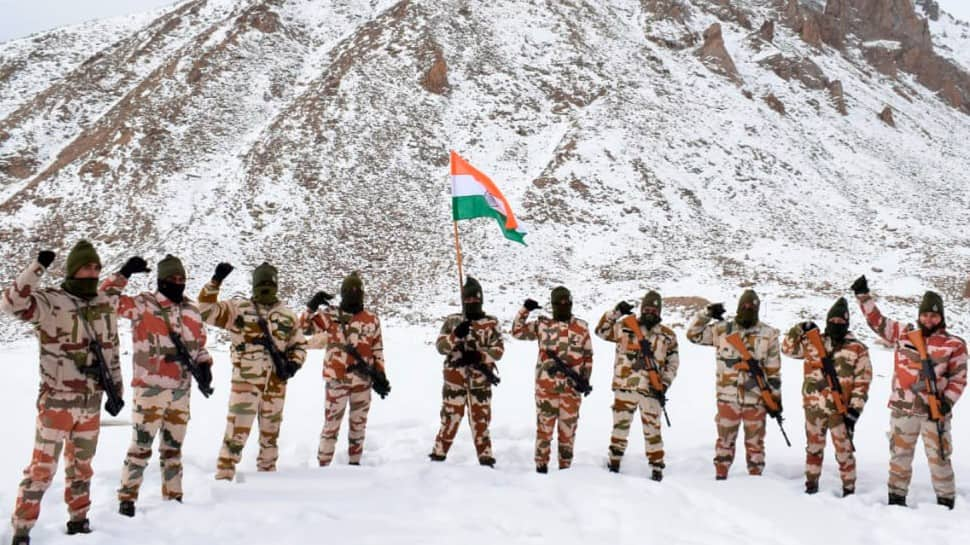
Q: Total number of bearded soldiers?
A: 1